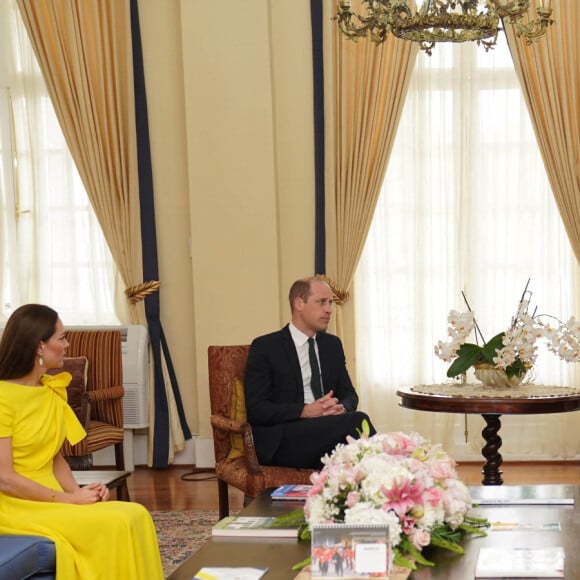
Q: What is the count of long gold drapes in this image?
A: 3